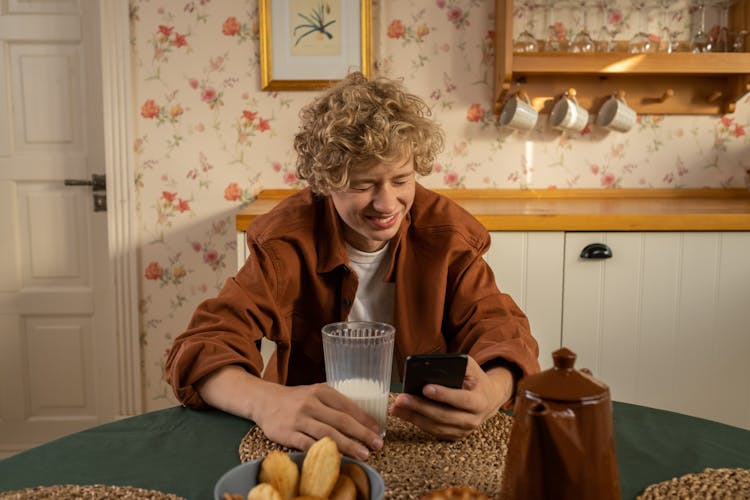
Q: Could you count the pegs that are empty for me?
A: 2